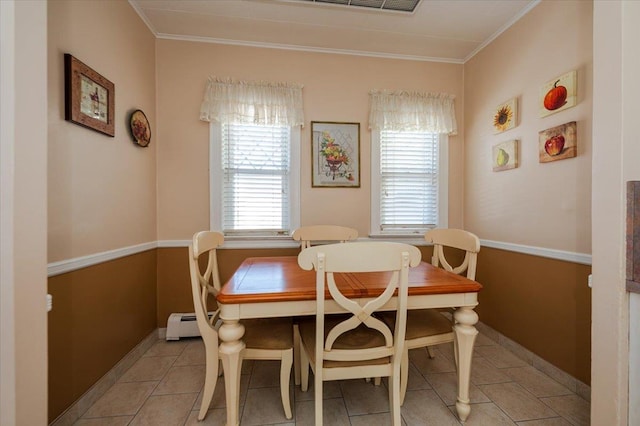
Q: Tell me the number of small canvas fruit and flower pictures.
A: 4